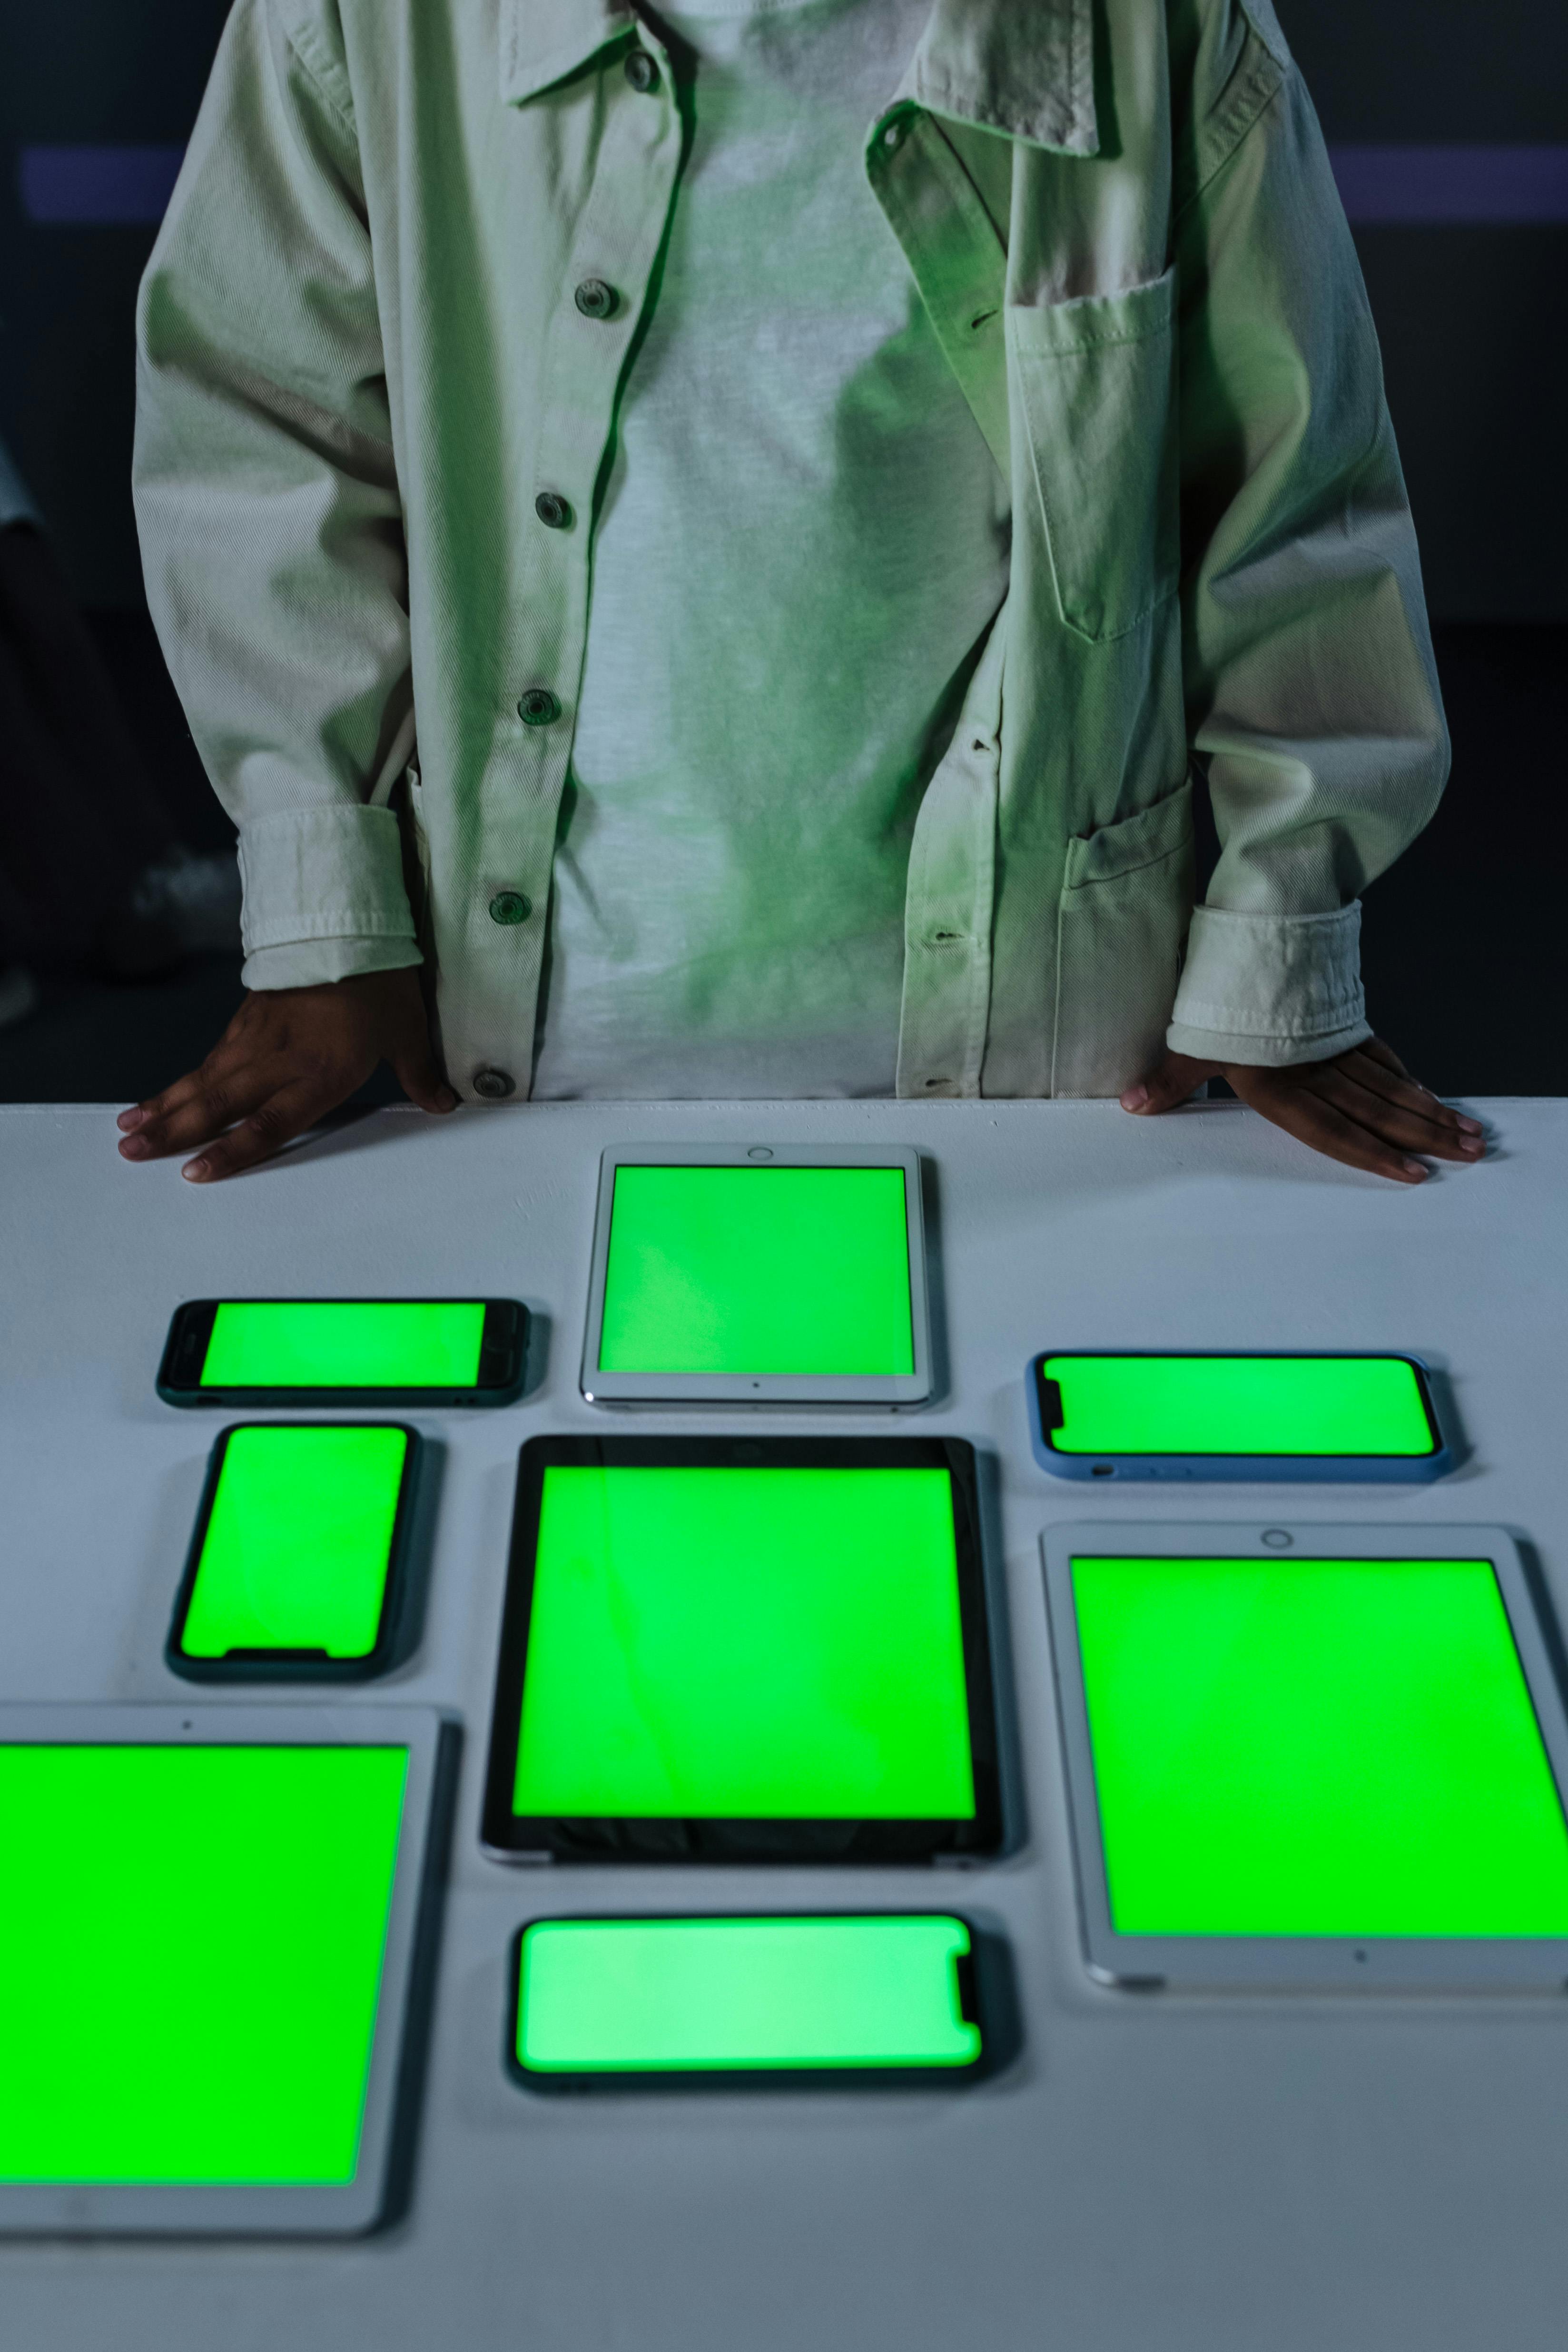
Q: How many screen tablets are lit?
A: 4